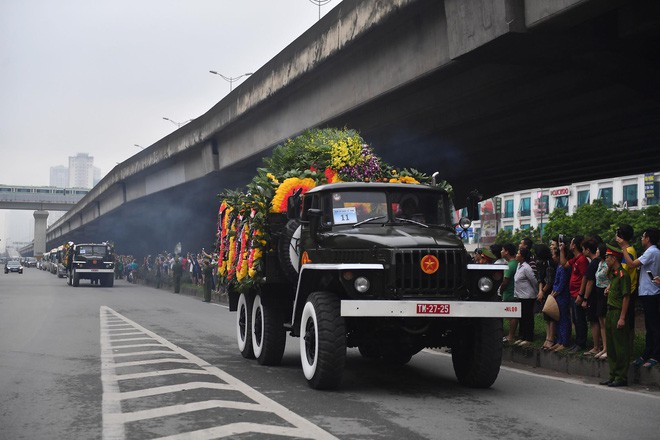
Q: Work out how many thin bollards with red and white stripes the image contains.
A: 0